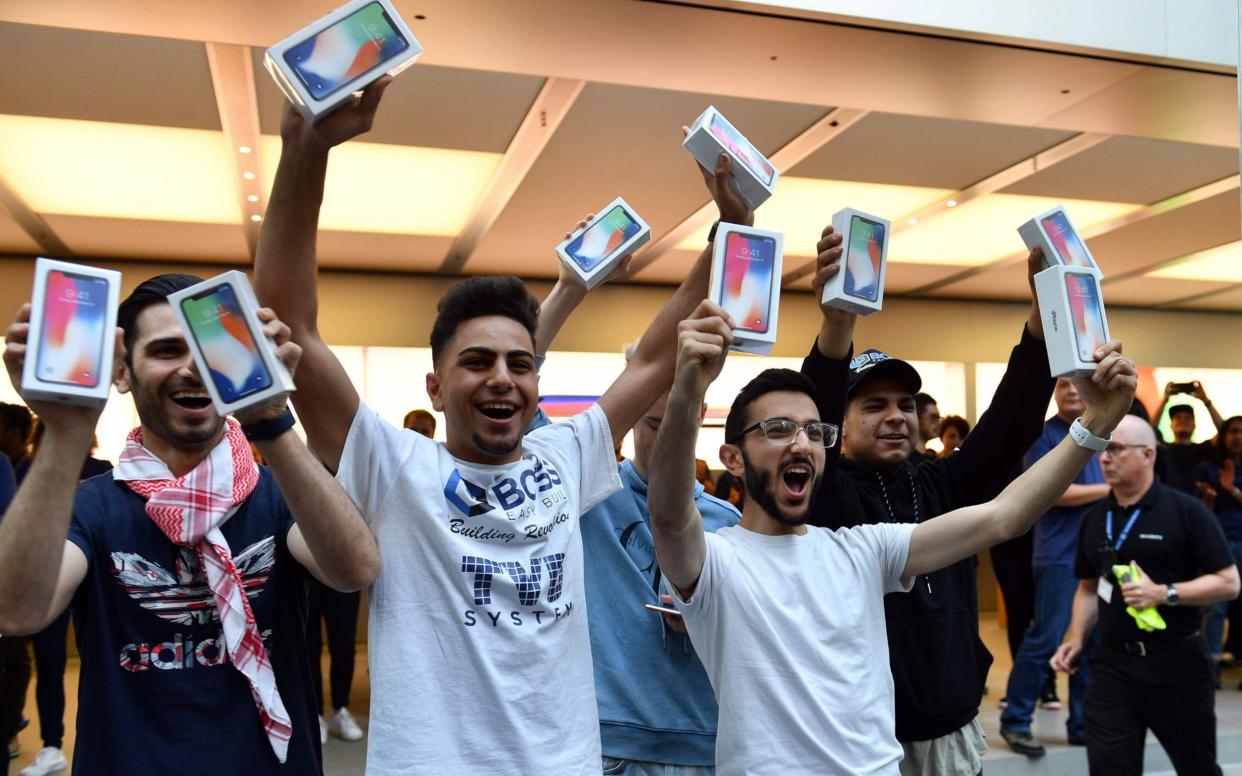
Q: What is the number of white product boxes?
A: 9